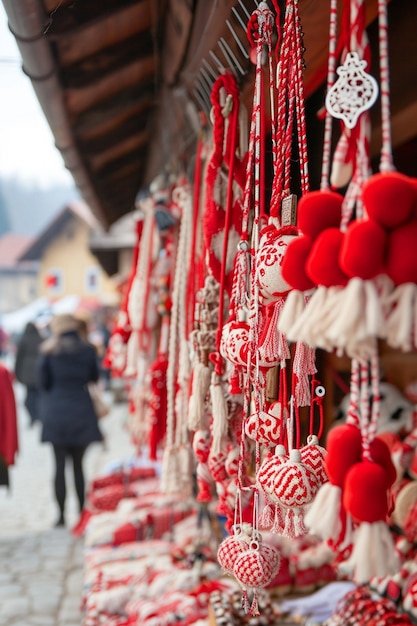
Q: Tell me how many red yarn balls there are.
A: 9